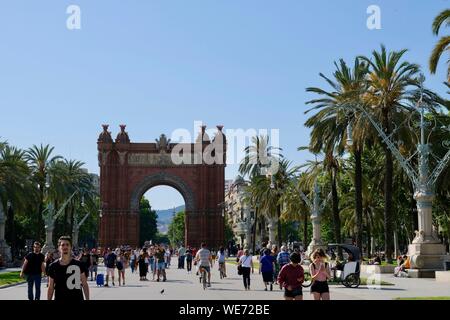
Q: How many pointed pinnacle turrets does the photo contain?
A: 4